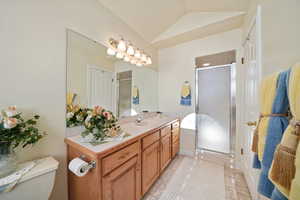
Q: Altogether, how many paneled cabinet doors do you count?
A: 3